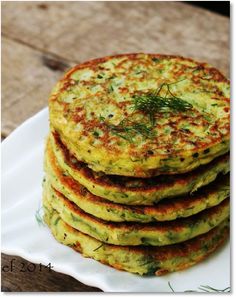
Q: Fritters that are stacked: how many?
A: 5